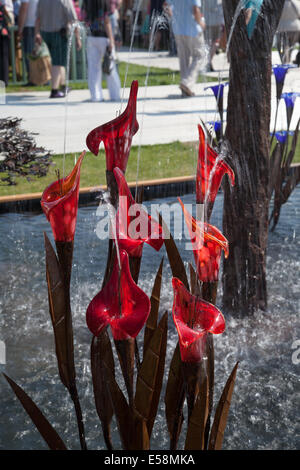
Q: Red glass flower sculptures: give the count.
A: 7